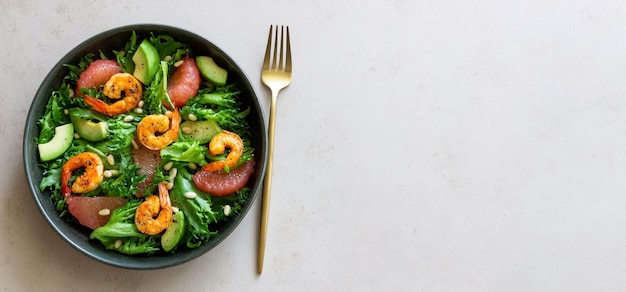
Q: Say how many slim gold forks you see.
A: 1